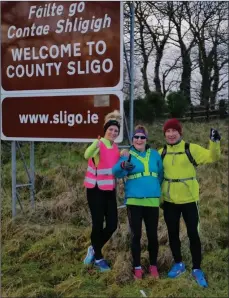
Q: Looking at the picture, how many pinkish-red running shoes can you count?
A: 2